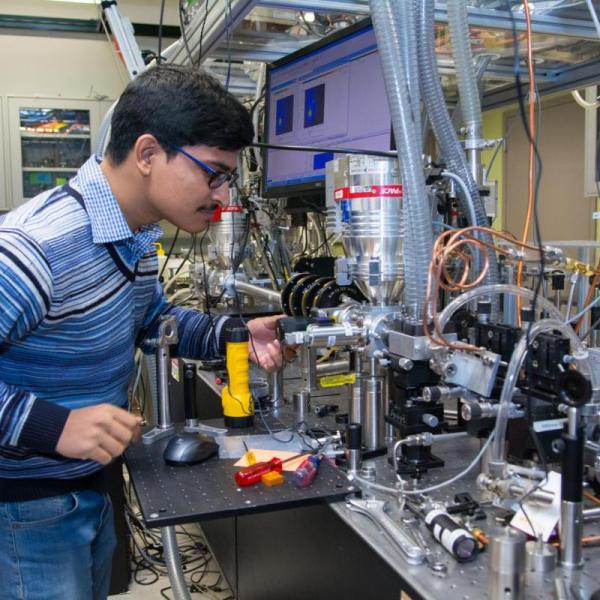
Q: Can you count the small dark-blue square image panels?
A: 2